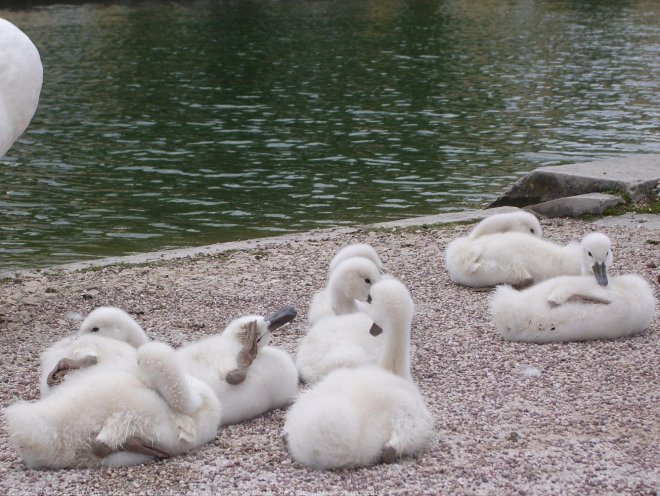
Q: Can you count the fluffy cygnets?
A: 8